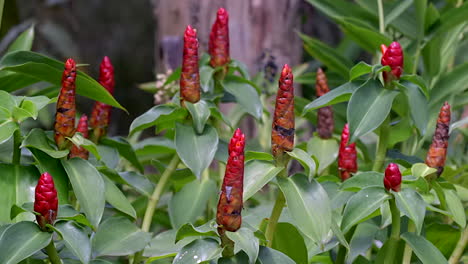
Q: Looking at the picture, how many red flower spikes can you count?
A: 13